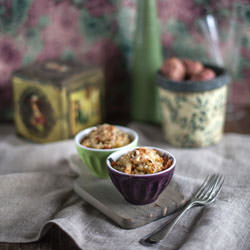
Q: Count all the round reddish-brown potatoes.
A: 3